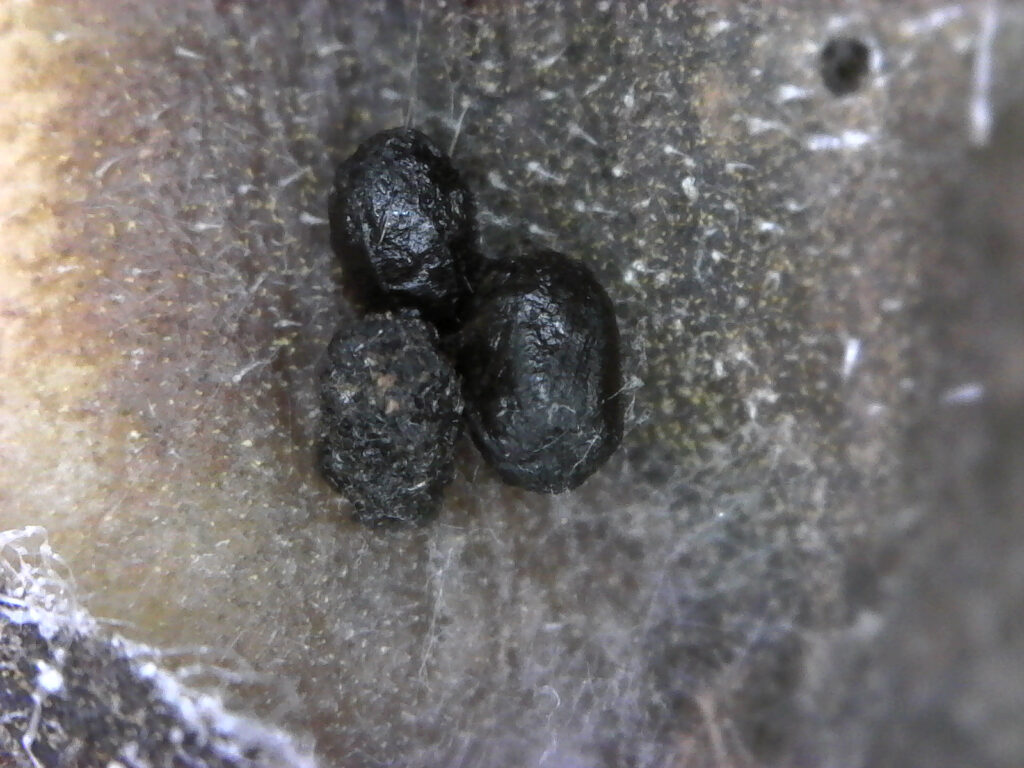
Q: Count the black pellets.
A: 3